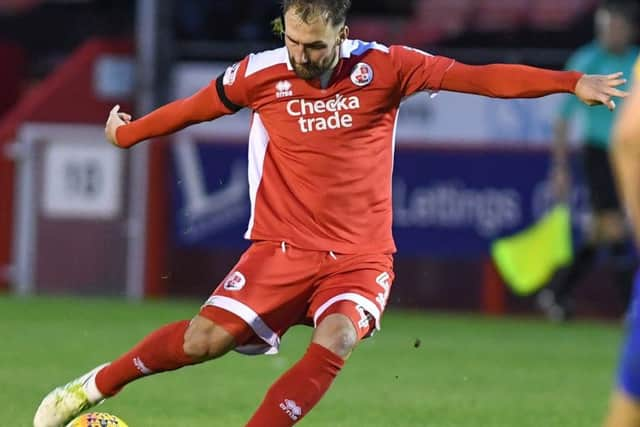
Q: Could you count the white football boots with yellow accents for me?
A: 1